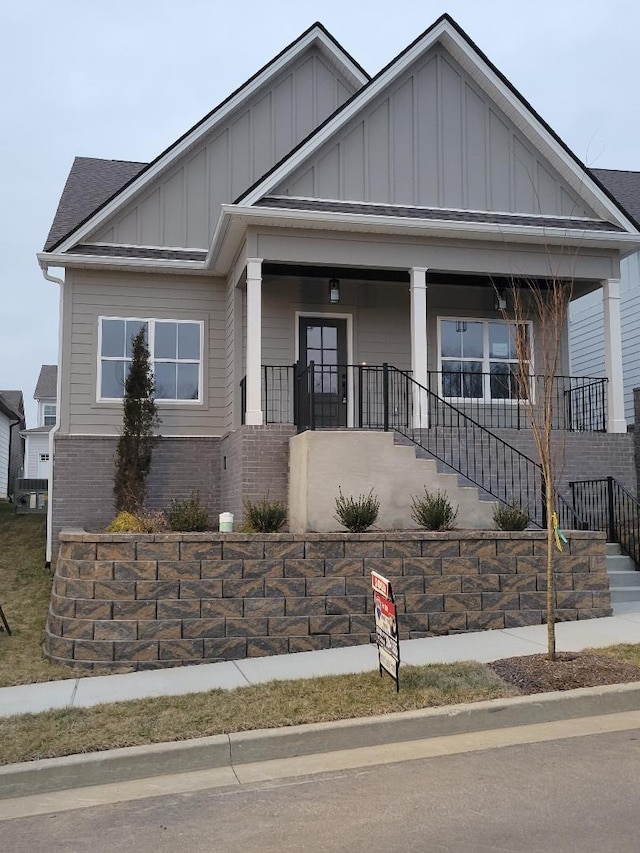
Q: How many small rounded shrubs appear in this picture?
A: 5